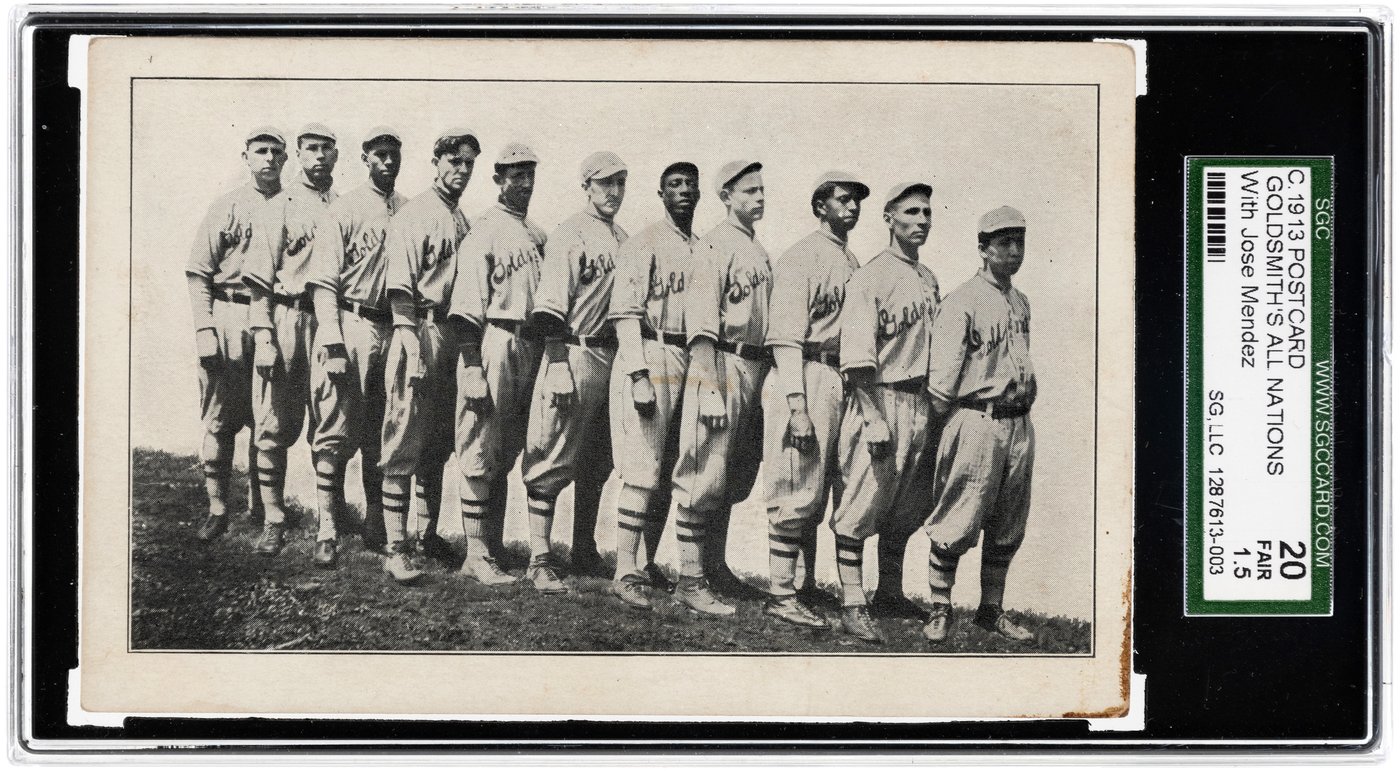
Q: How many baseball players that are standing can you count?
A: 11